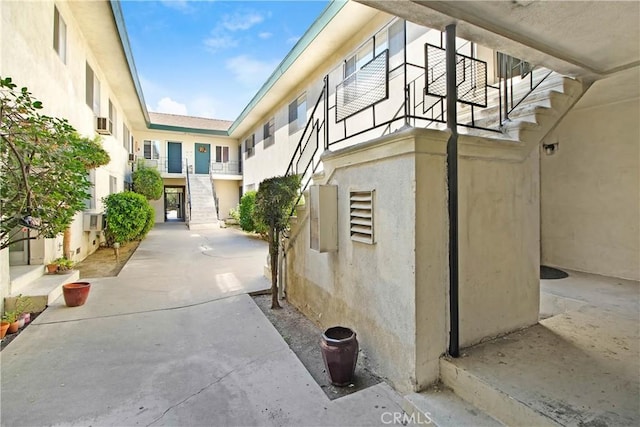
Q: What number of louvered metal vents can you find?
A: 1